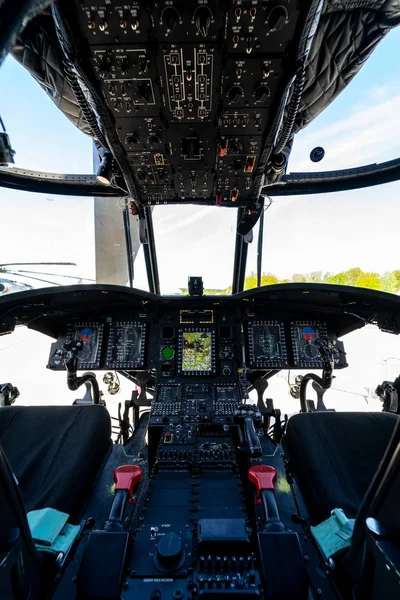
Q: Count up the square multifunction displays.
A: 5